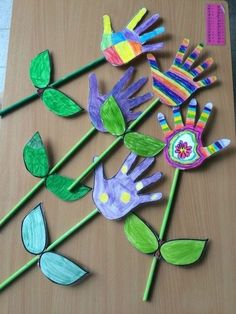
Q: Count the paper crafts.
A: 5